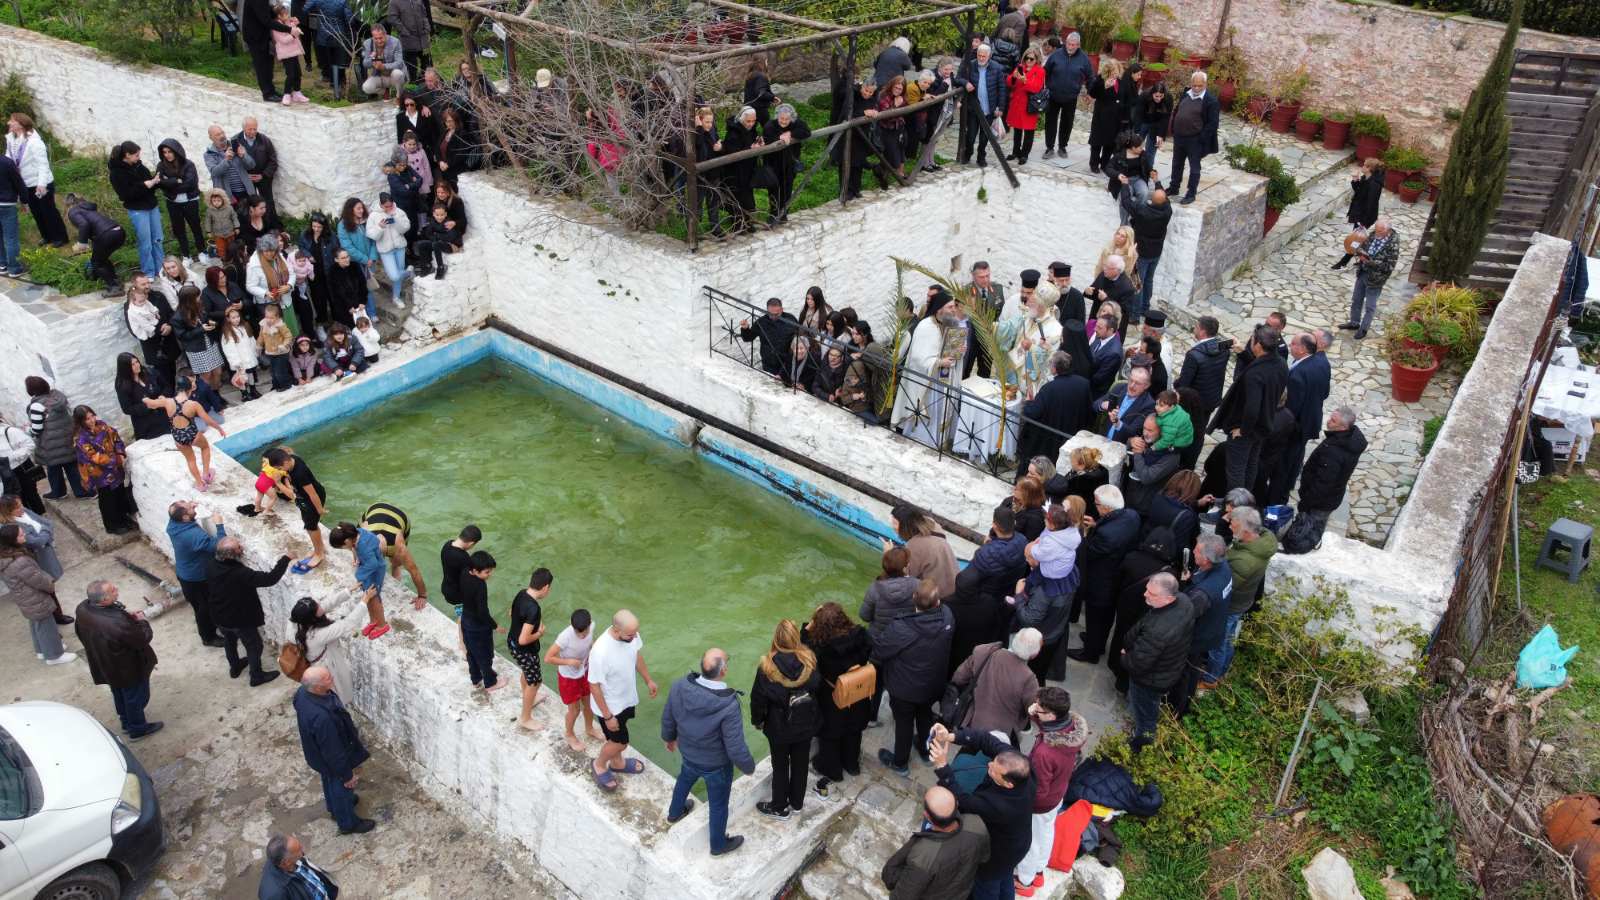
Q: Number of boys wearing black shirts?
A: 4